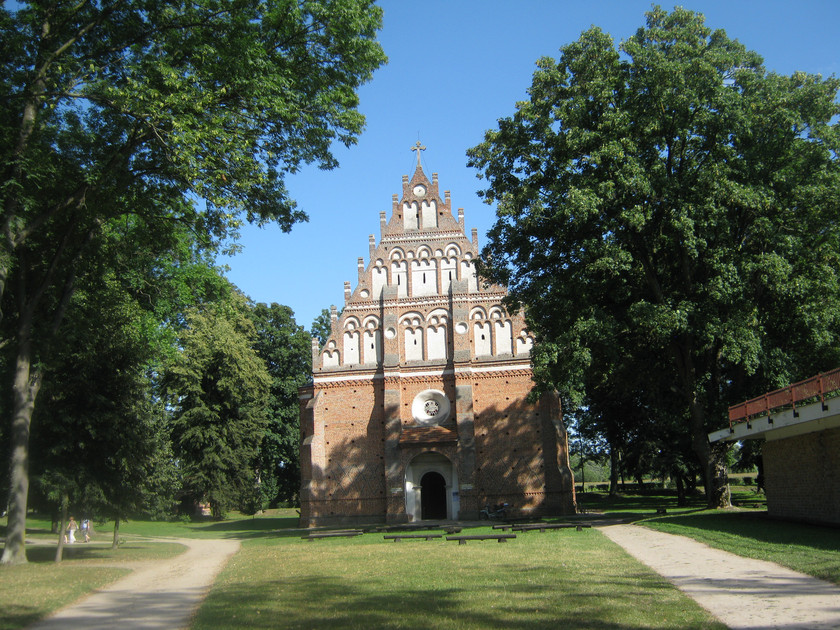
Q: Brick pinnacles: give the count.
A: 12